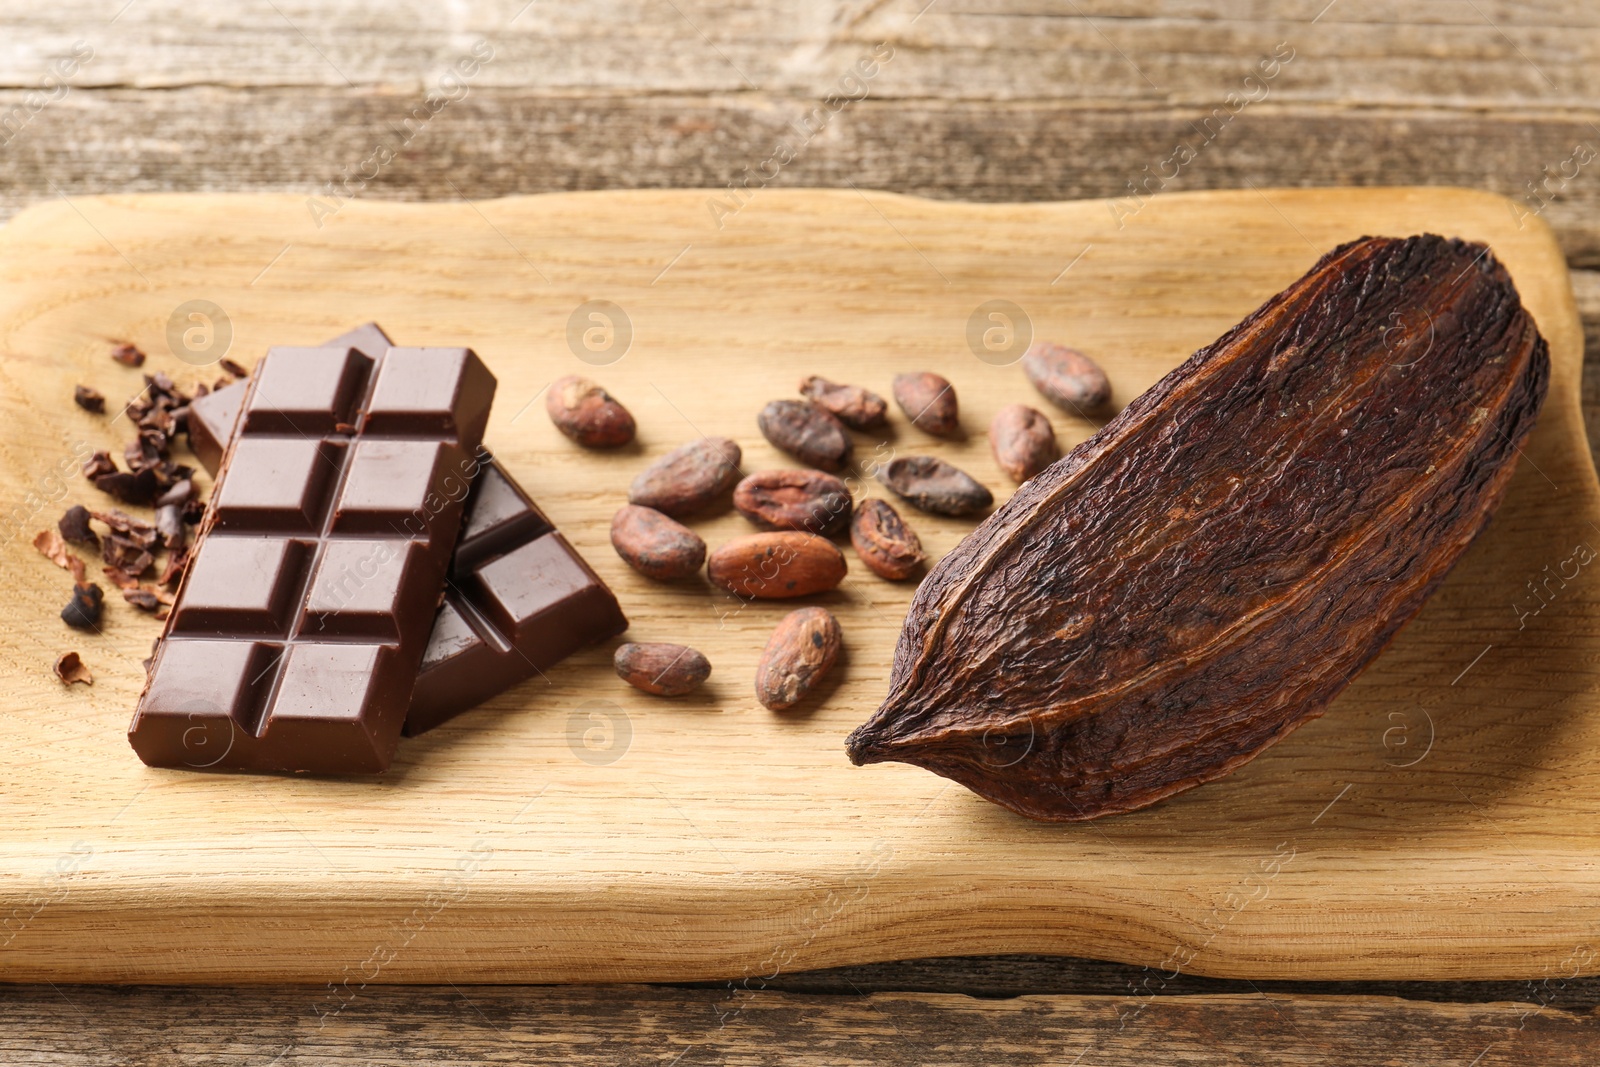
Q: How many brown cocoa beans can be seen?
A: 14